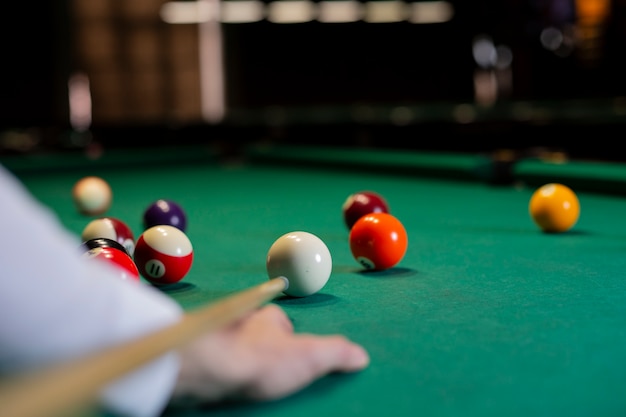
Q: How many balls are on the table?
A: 10